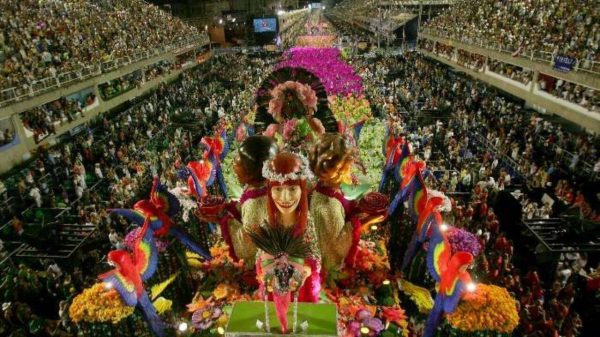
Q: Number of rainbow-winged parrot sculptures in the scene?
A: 8